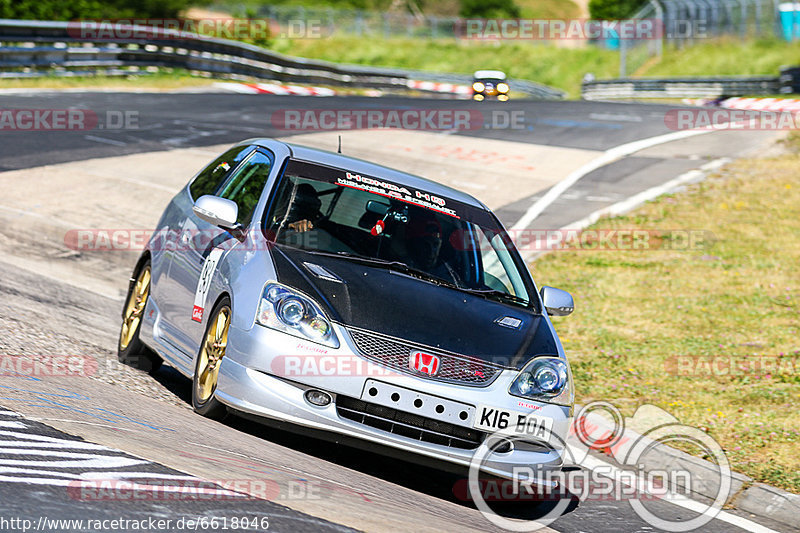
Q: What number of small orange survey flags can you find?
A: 0